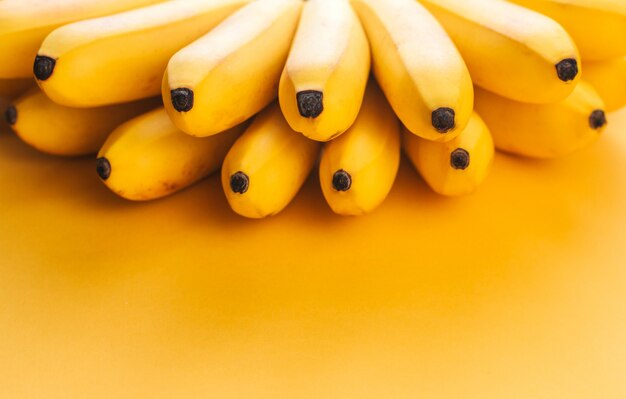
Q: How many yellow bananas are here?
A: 14